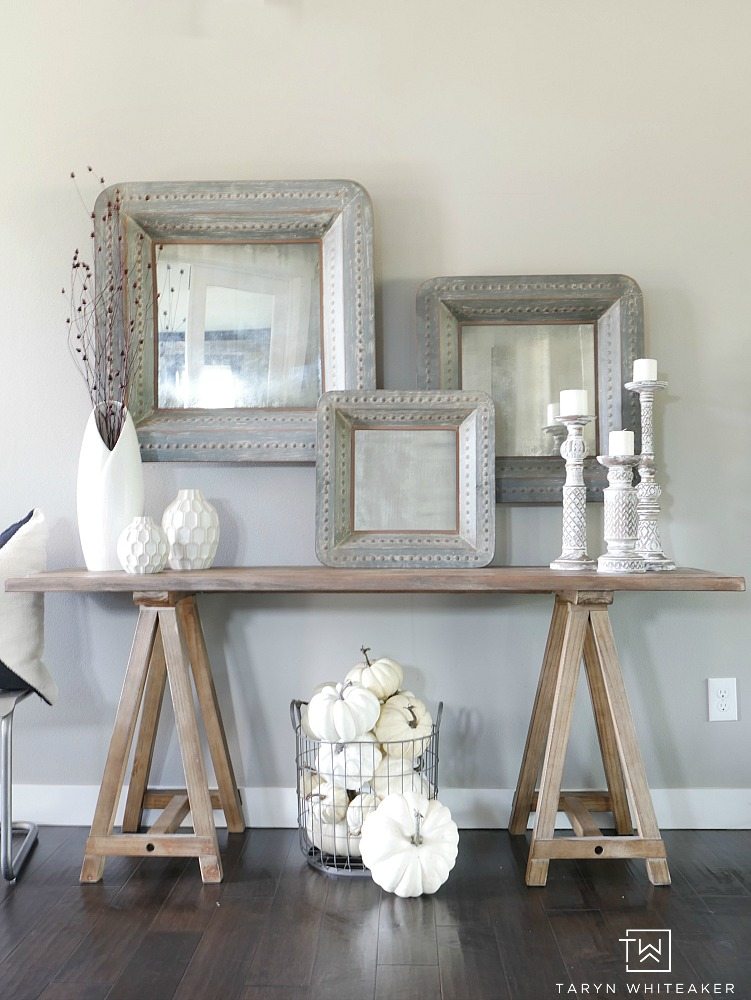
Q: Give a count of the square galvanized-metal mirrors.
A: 3